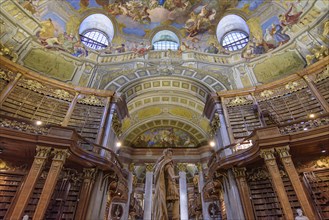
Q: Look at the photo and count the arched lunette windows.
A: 3